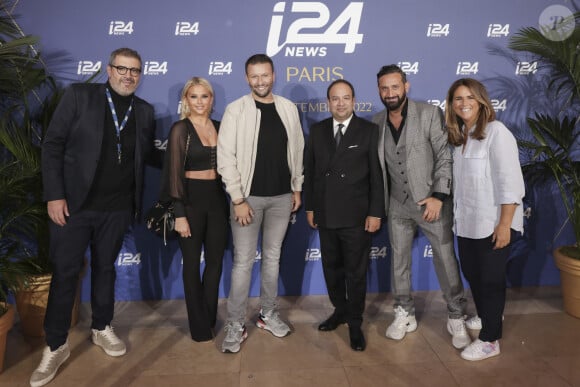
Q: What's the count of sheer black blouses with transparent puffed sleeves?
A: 1